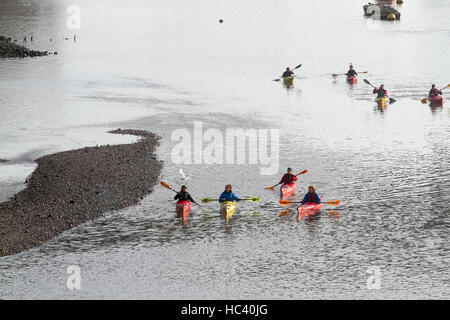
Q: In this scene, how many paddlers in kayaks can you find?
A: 8